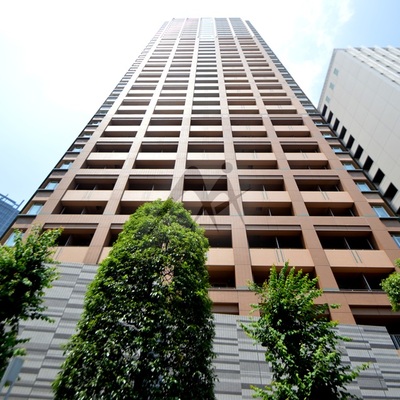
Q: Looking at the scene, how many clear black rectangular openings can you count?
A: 9